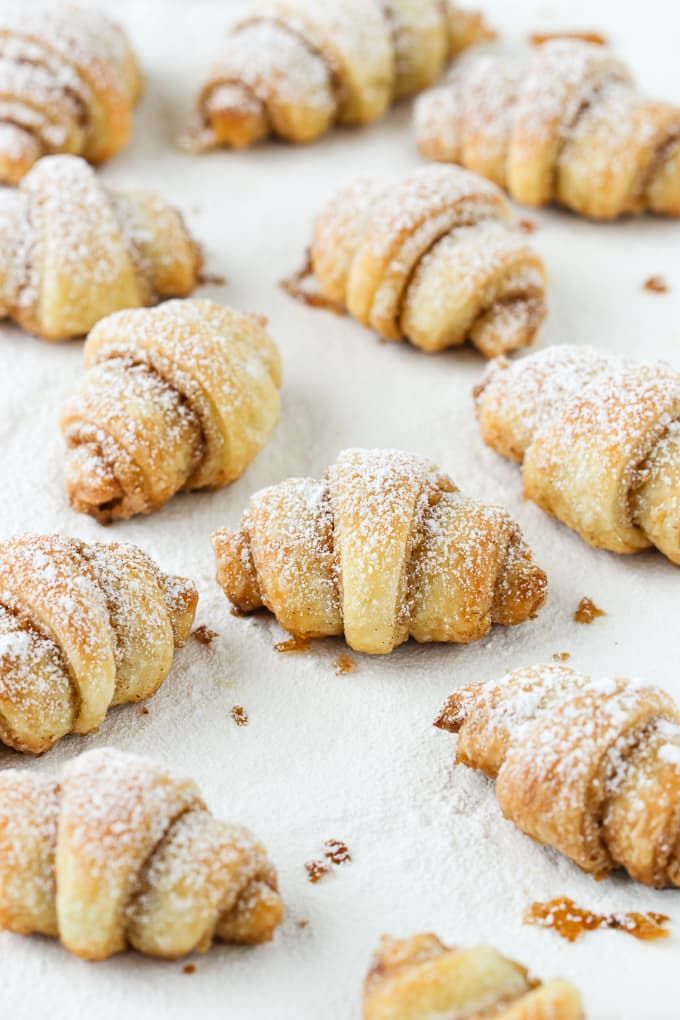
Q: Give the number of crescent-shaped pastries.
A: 12